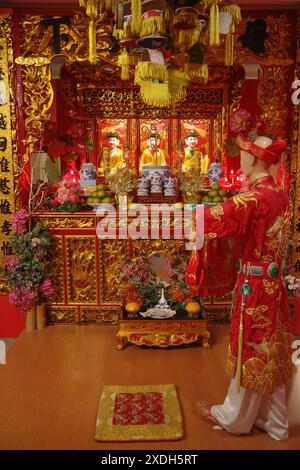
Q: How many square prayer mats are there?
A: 1